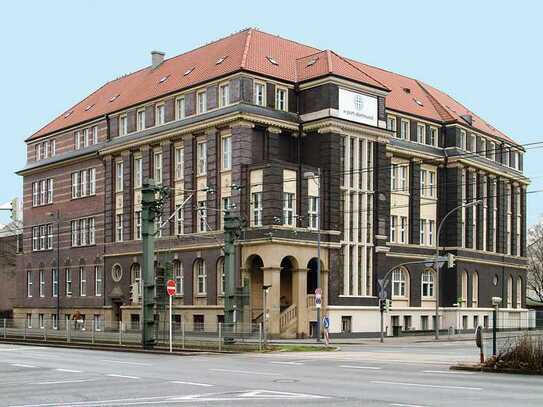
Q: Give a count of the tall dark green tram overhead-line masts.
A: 2